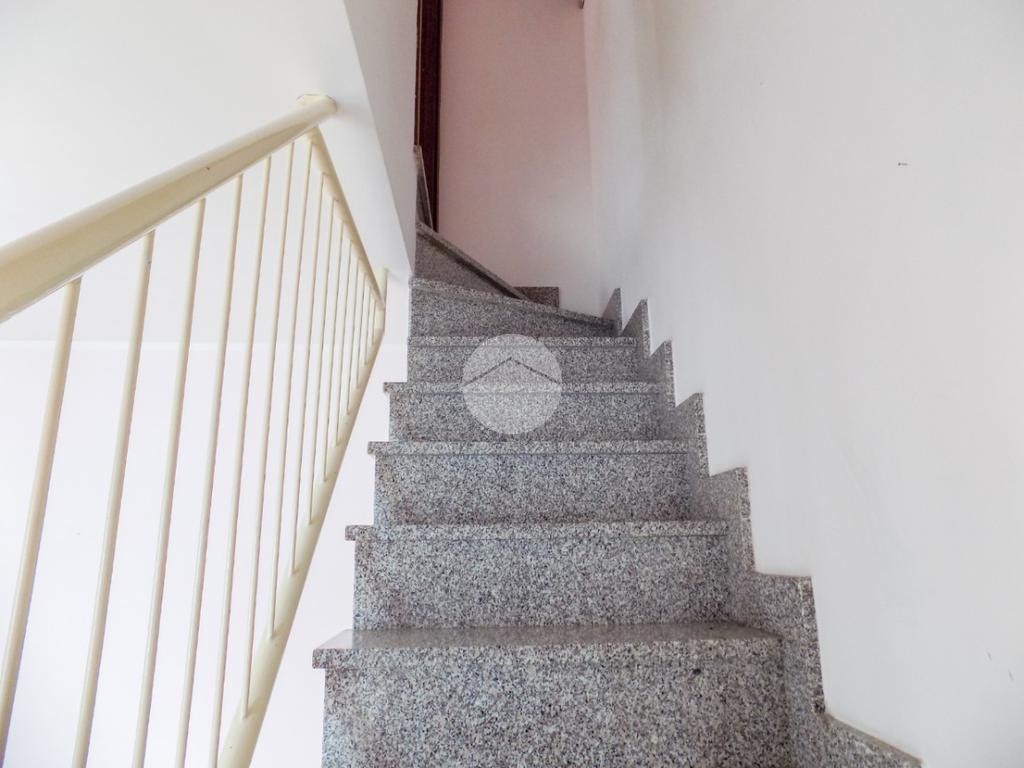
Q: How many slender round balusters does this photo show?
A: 15